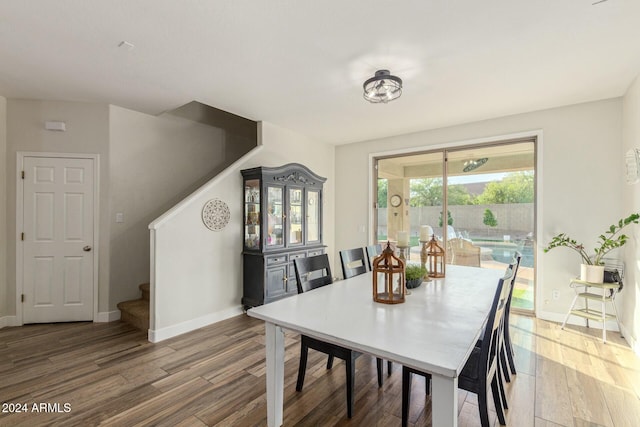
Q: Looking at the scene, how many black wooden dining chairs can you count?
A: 6